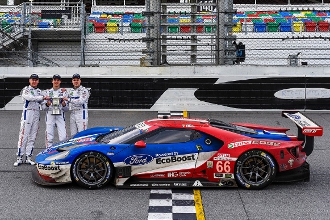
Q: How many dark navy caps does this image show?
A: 3